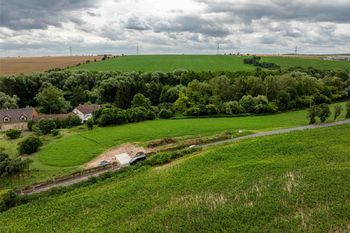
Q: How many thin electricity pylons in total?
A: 4